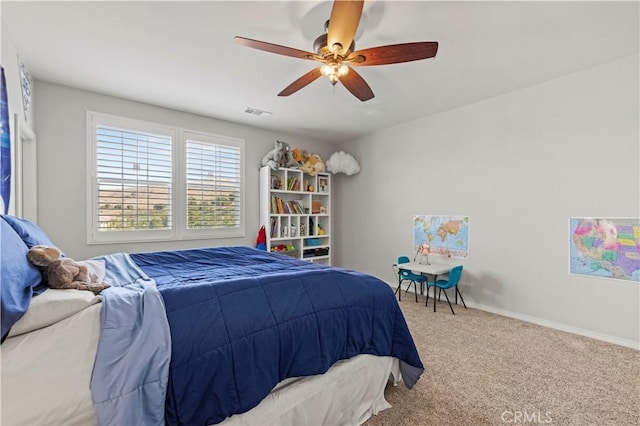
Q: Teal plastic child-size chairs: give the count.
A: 2